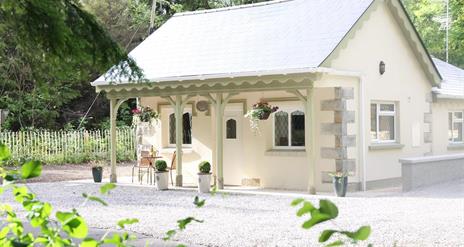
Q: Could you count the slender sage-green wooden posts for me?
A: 4